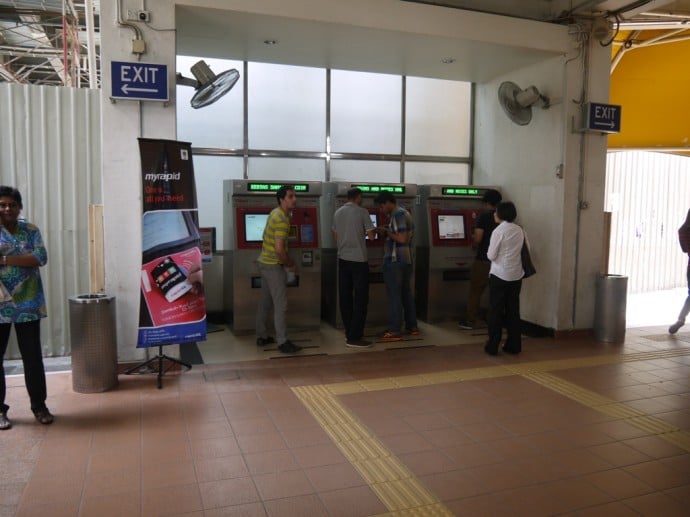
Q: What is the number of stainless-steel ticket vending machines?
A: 3